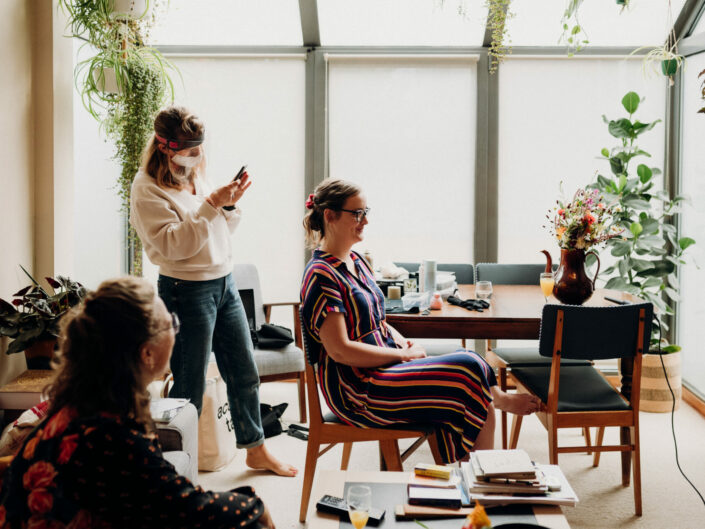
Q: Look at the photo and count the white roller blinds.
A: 3